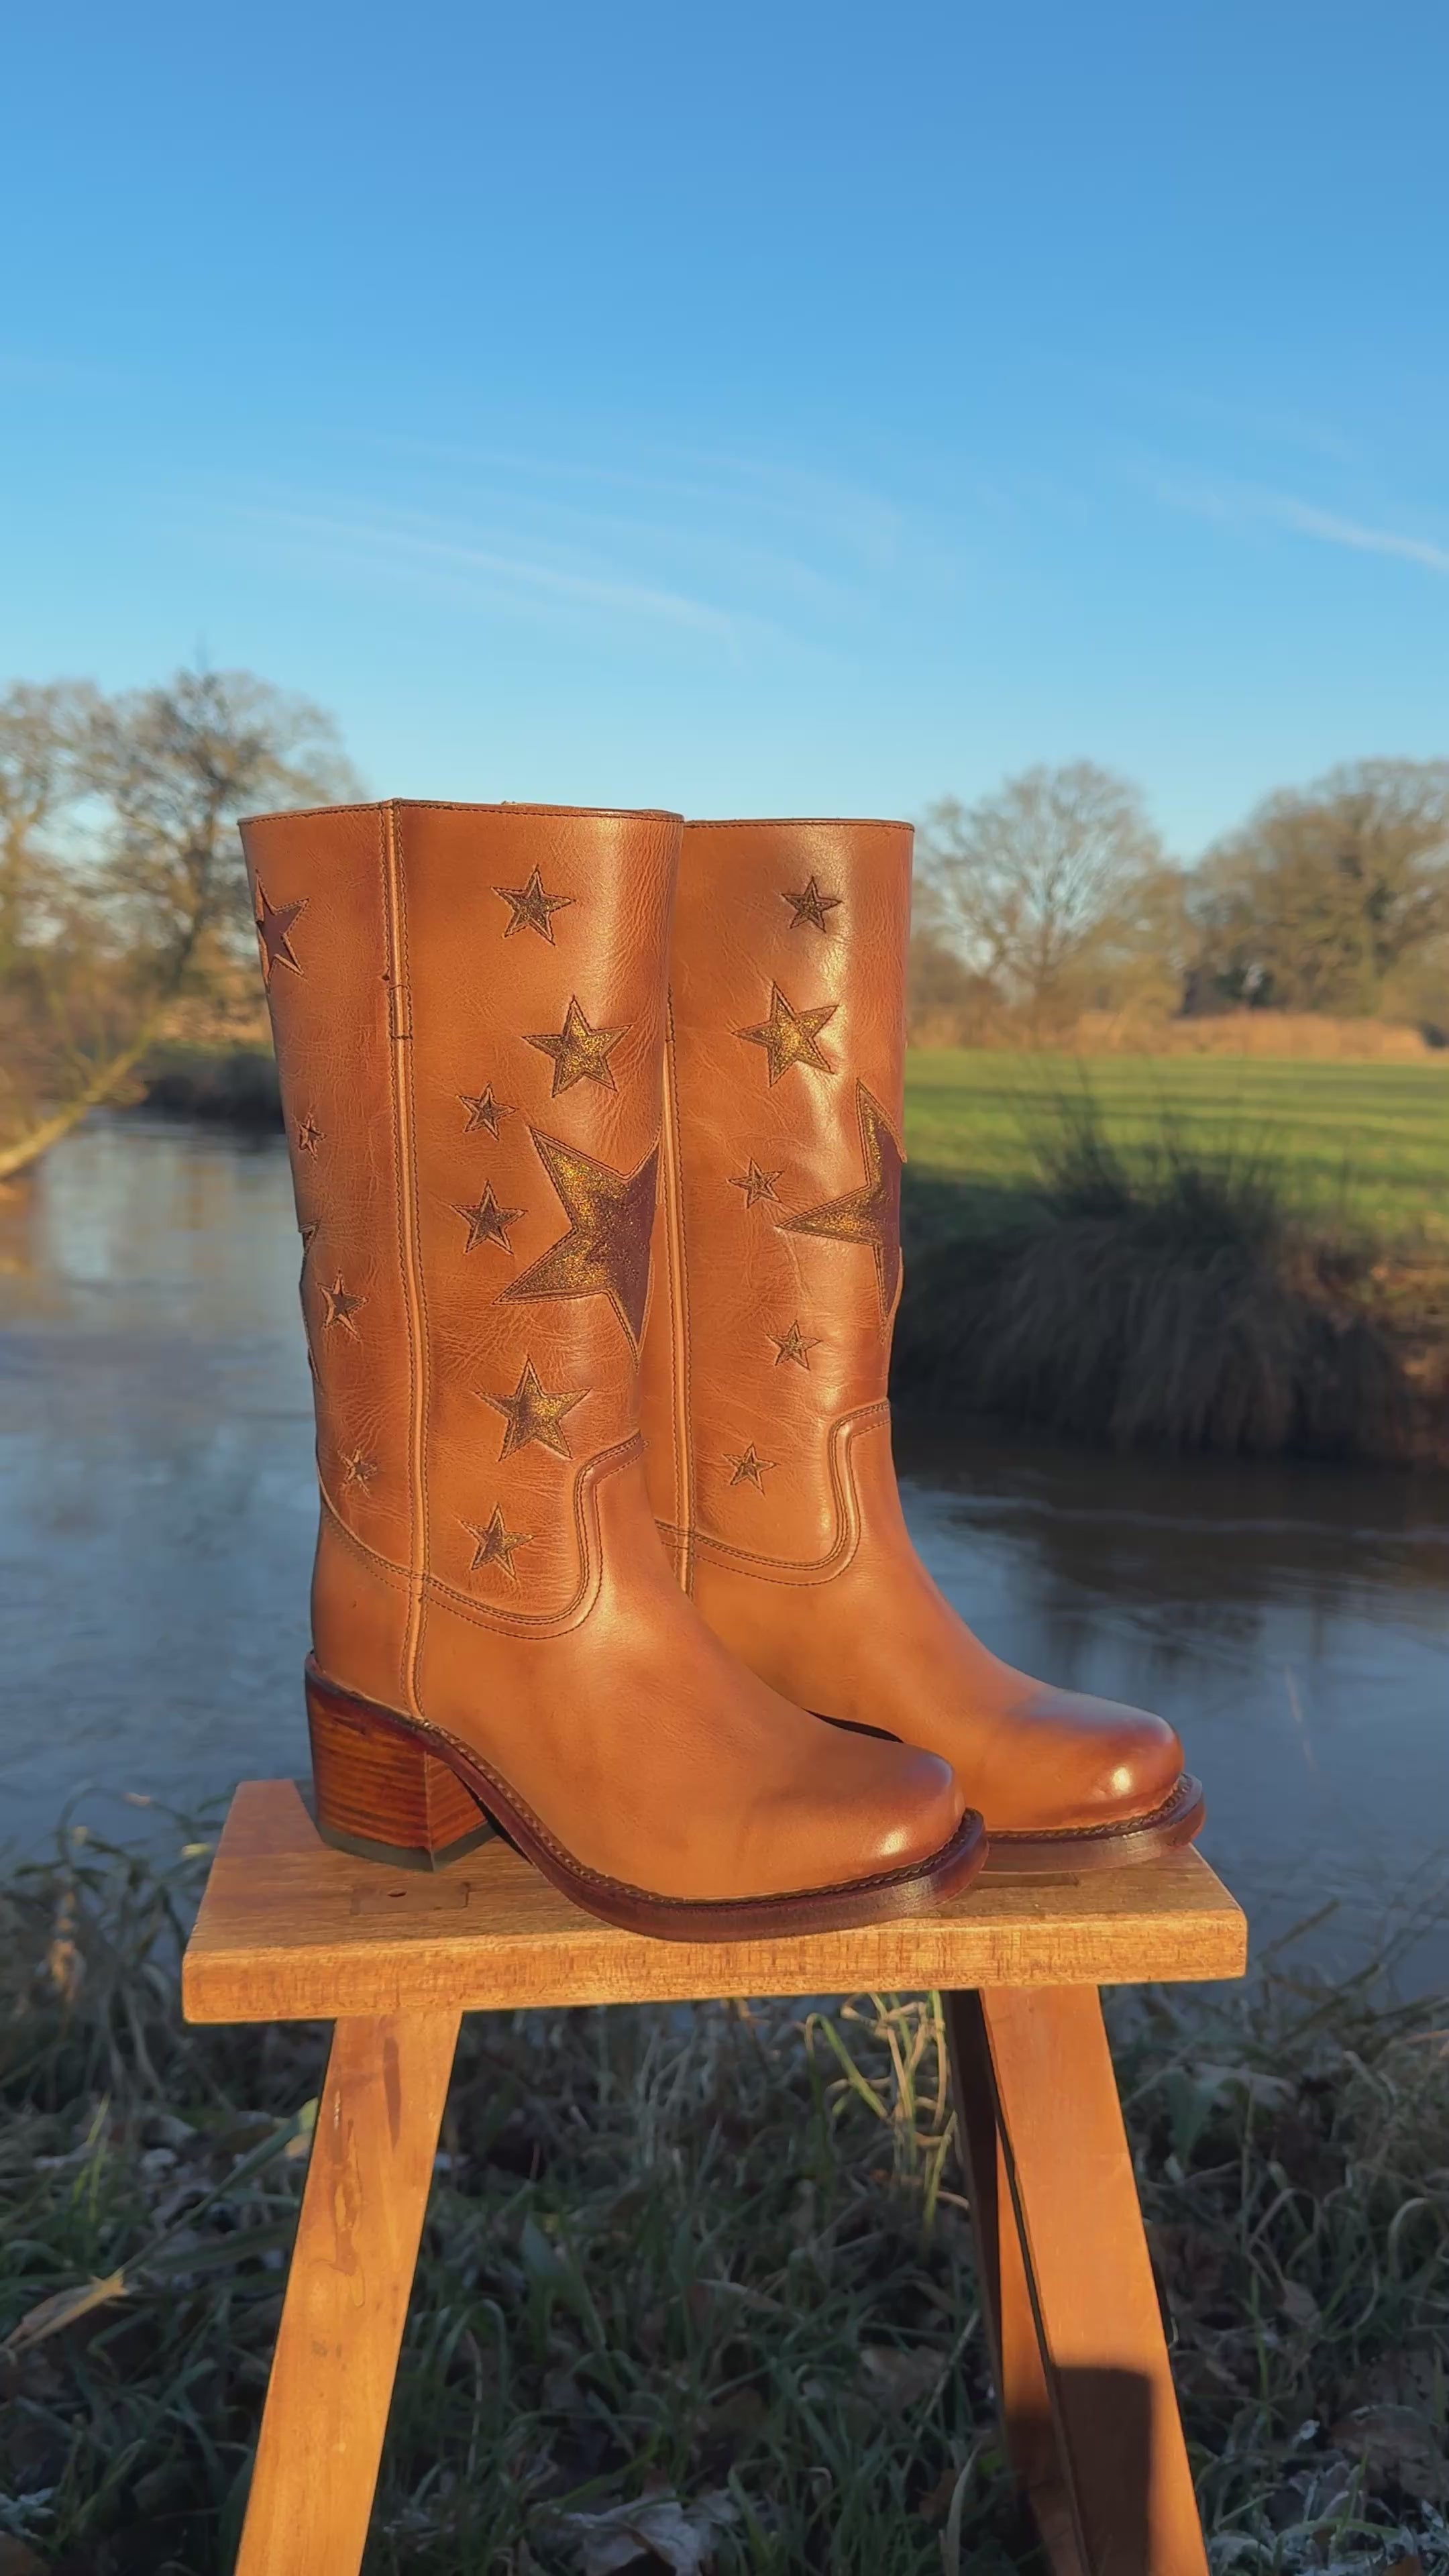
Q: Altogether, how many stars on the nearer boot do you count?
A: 12